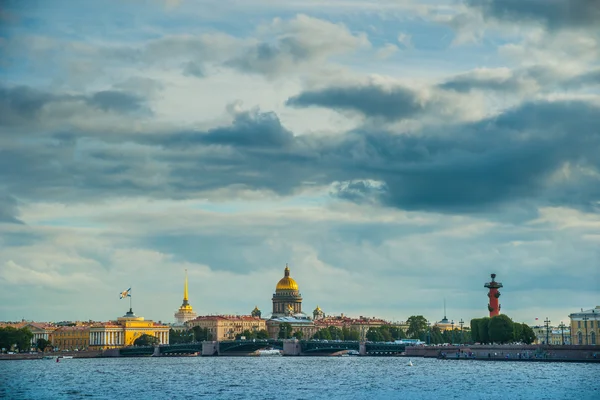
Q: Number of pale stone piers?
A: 4